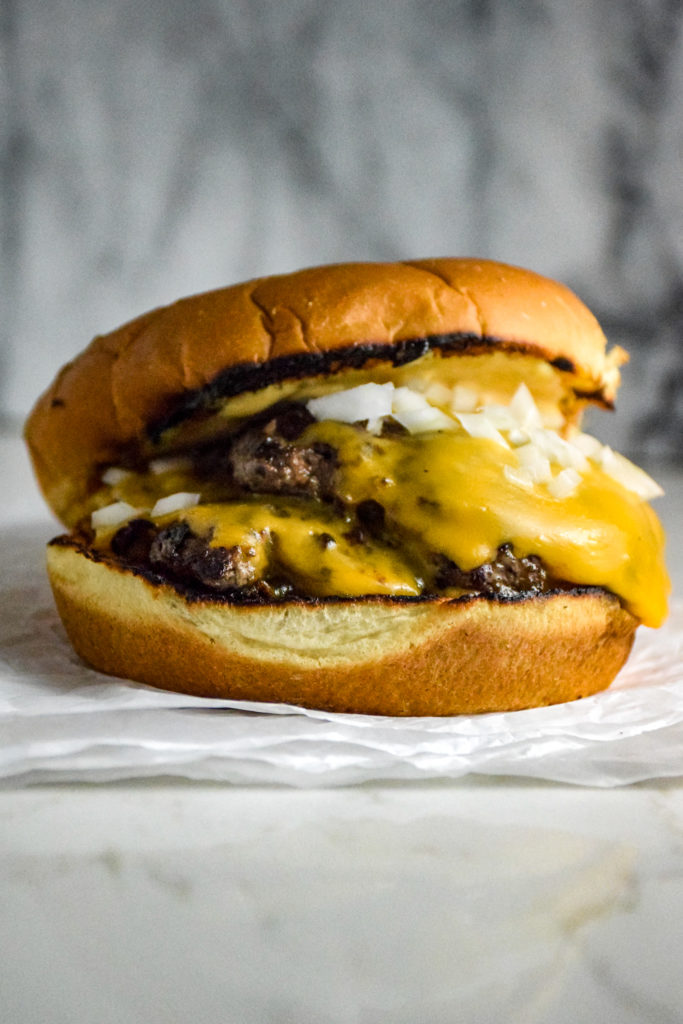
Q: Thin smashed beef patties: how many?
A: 2